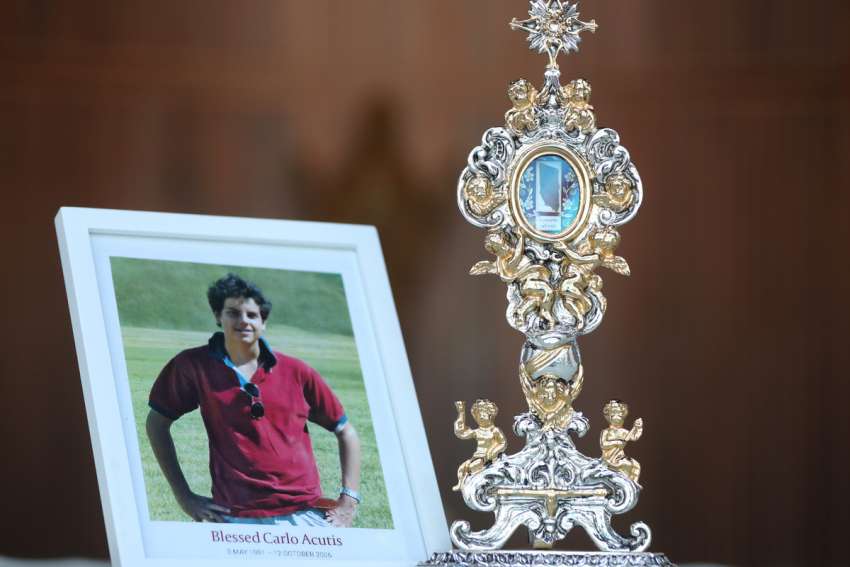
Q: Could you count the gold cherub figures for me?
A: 9